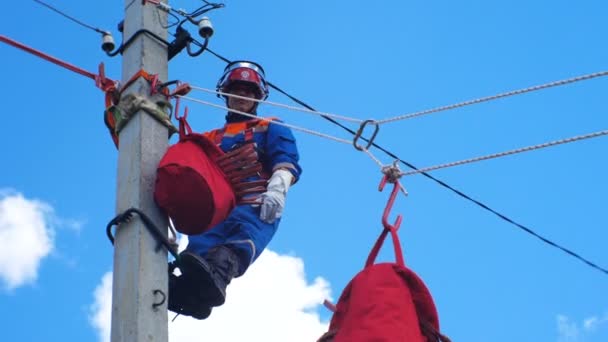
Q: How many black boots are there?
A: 2